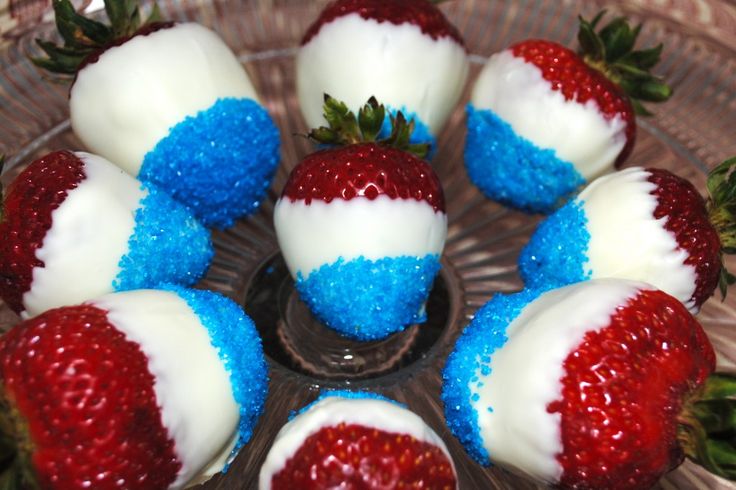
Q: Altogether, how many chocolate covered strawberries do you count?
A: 9